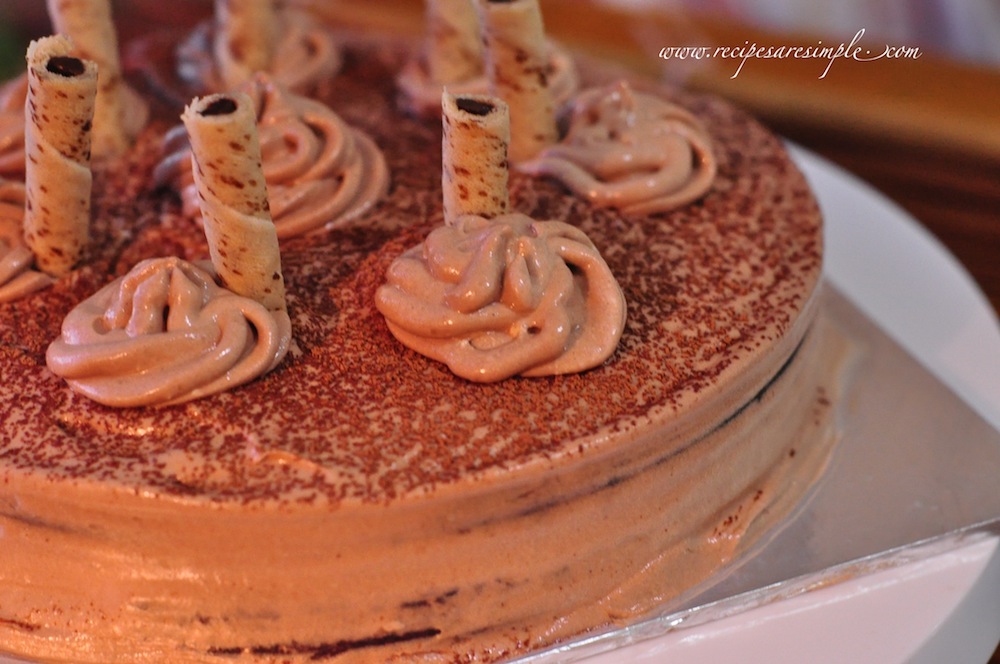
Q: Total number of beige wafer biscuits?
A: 7